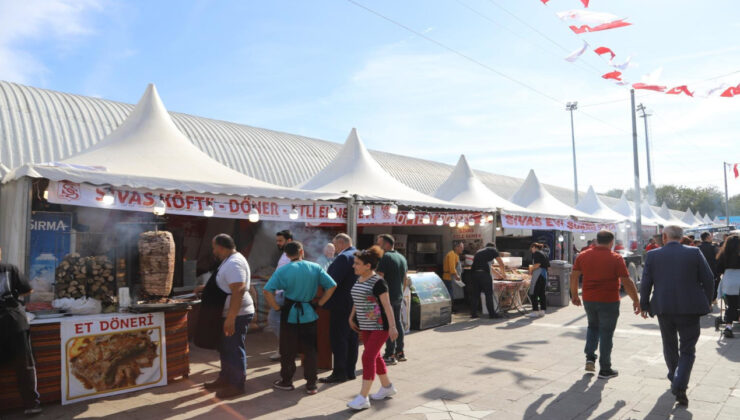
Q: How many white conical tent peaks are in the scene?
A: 12